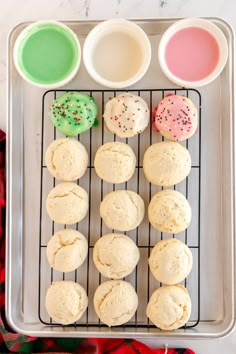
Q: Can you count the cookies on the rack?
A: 15